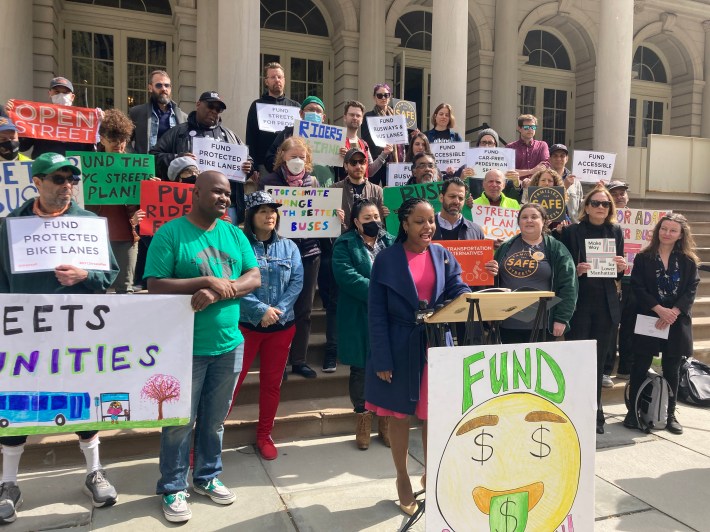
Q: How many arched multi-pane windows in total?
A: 5